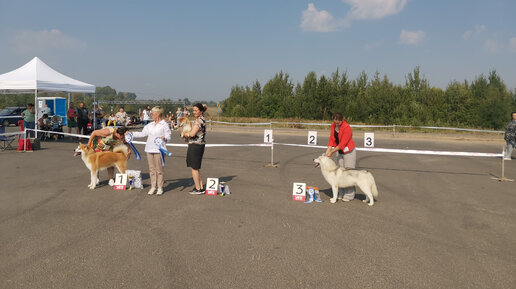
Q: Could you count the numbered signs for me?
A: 6